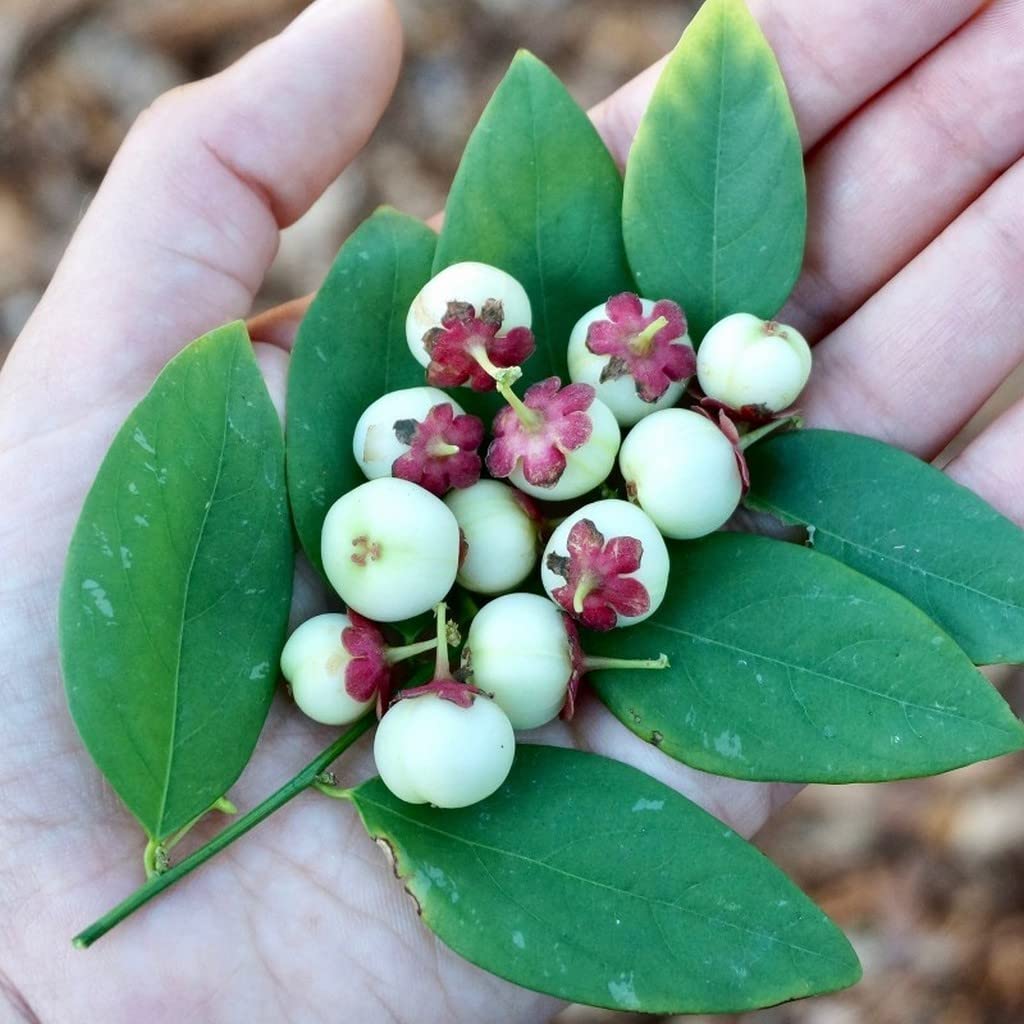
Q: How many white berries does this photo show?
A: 12